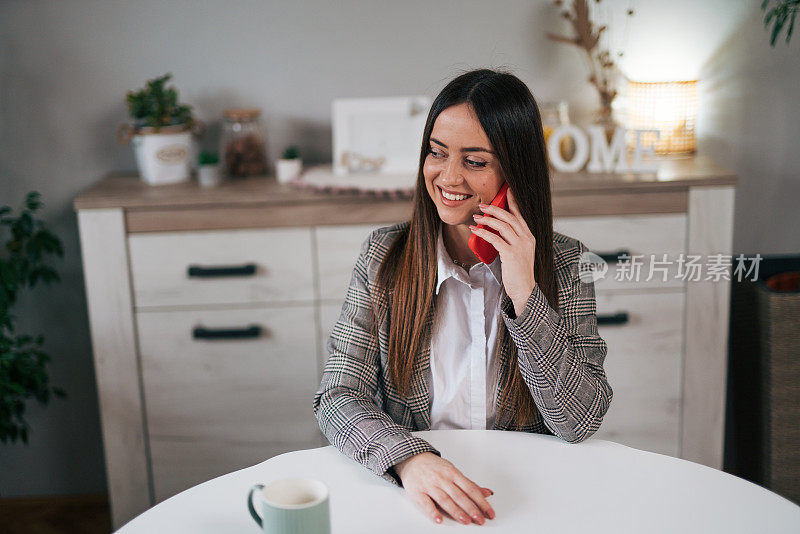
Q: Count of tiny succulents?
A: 2